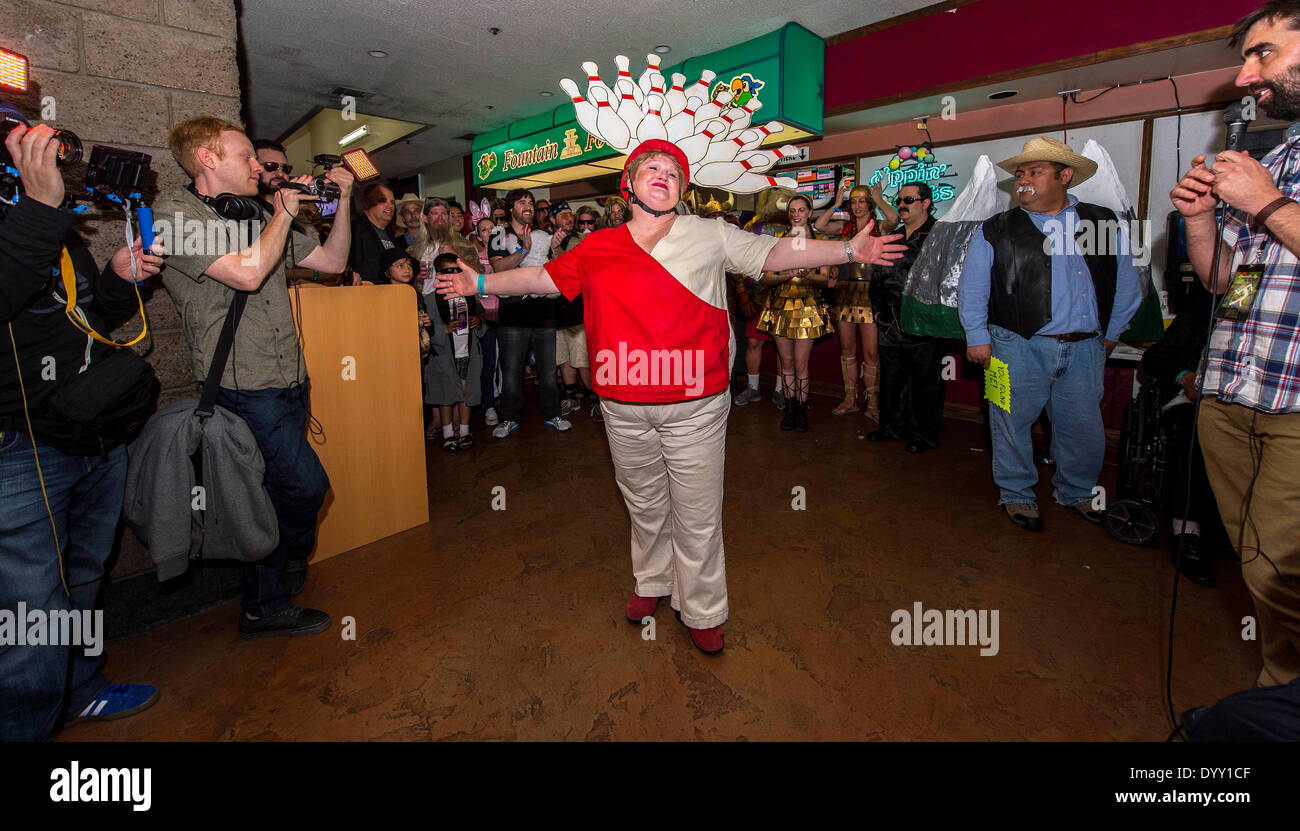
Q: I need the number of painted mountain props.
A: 2